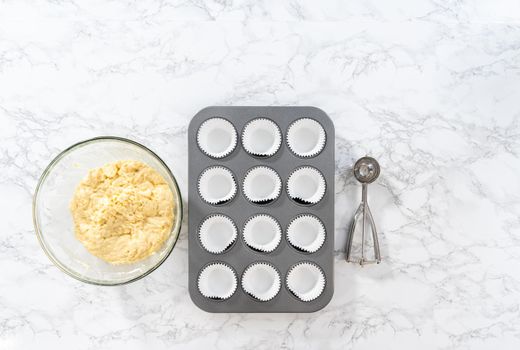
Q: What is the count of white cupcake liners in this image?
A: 12